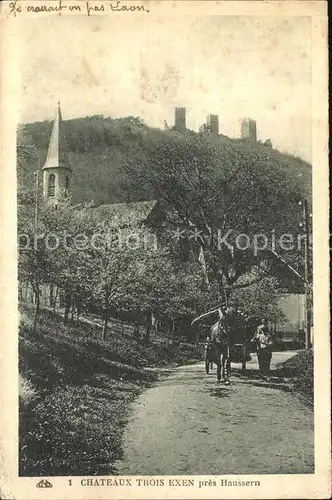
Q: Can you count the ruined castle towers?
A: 3